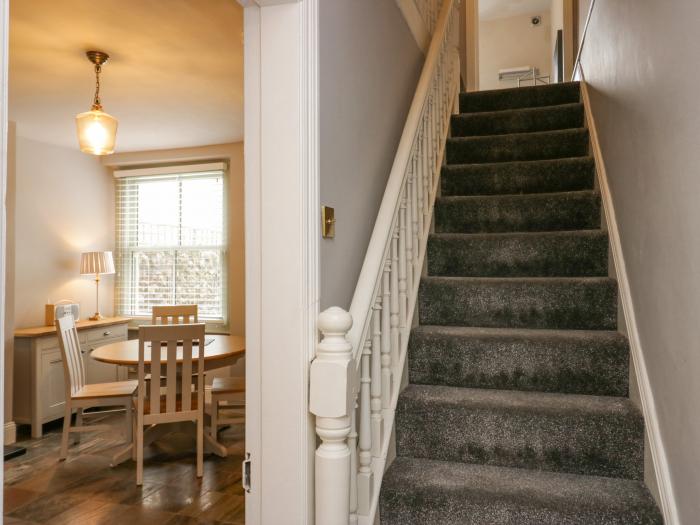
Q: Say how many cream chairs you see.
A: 4